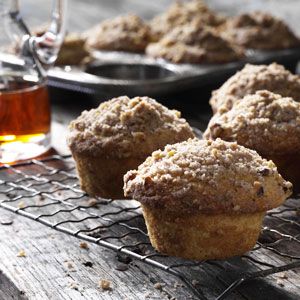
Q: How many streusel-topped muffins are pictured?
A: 9